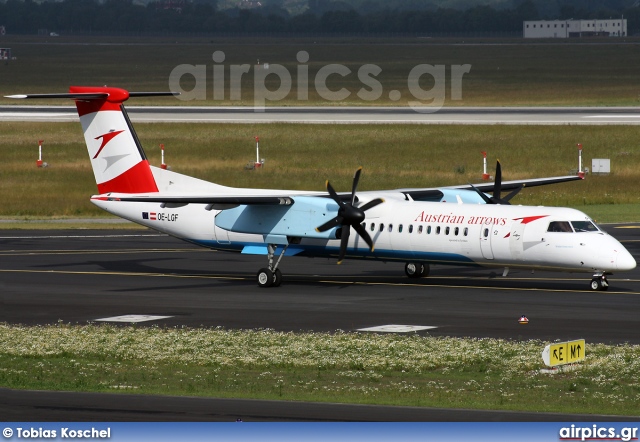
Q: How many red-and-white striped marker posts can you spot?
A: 5